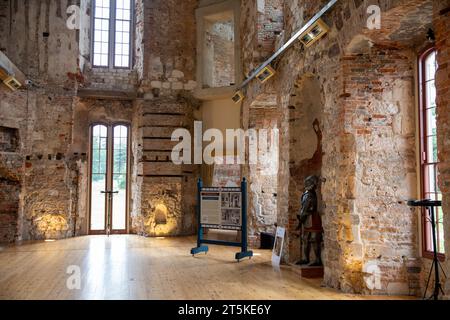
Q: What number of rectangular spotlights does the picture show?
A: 4